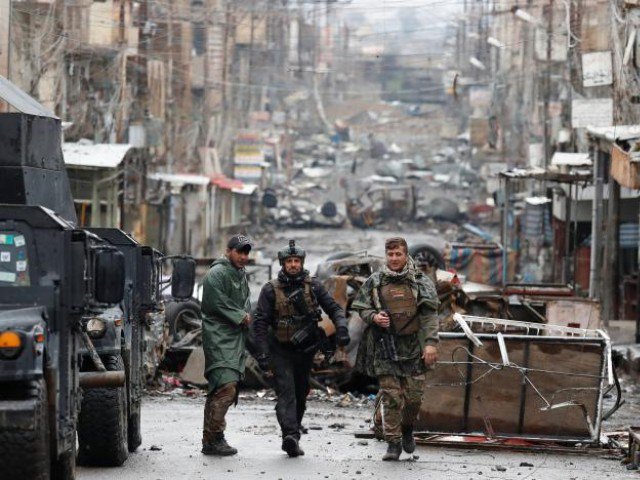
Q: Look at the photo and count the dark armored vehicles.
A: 2